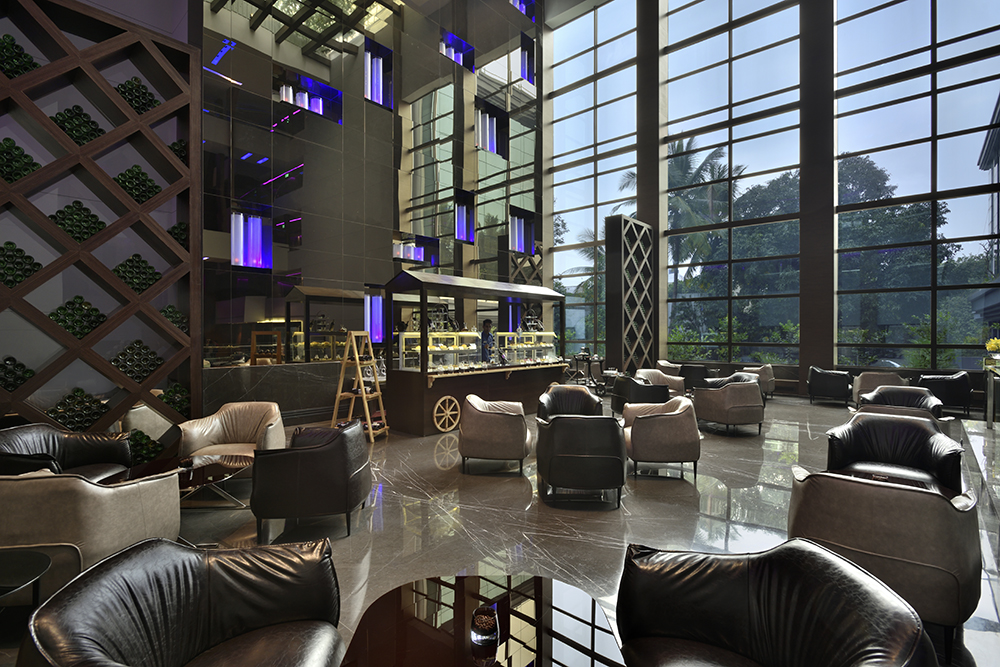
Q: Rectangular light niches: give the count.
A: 12